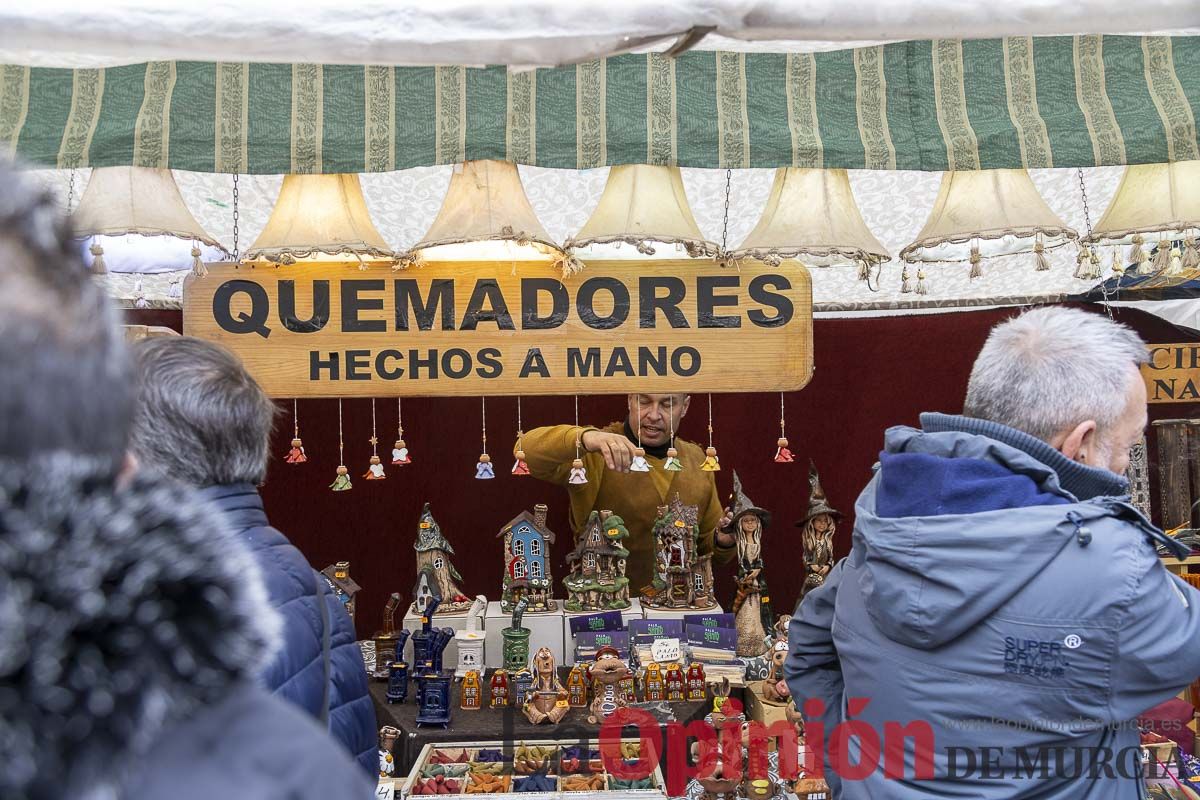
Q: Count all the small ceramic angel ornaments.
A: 11